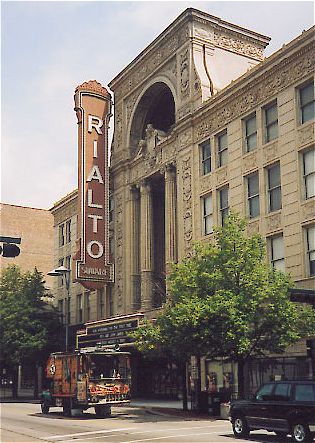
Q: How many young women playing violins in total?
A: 0